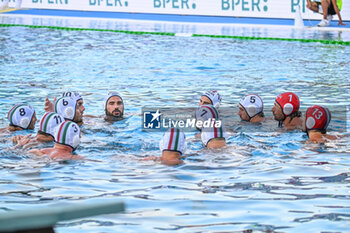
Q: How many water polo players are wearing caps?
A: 13